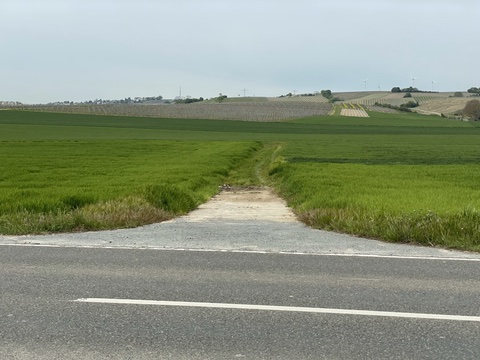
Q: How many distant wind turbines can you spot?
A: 4